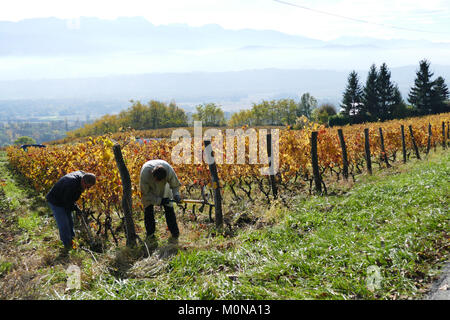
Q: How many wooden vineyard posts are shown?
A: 12